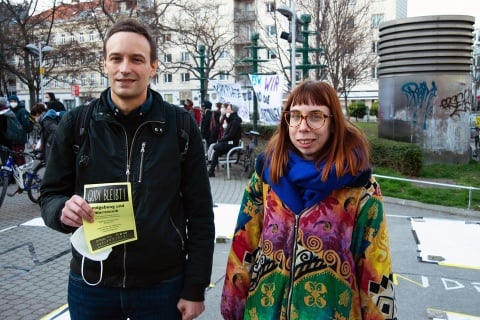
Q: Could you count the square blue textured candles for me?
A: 0